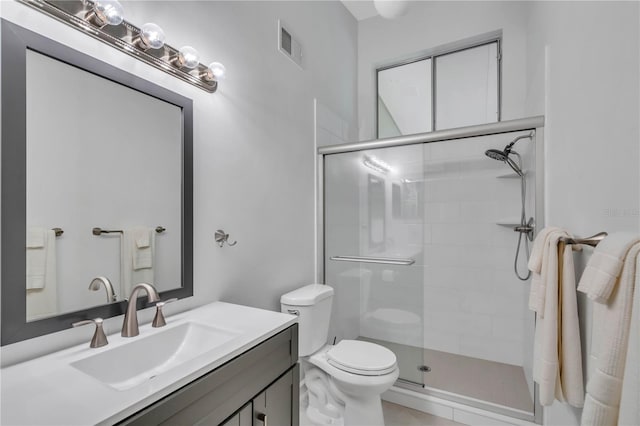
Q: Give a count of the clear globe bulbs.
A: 4